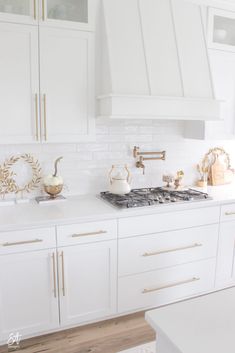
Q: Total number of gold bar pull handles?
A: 11